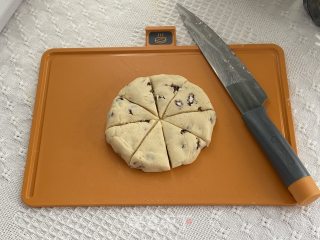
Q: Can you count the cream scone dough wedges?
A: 8